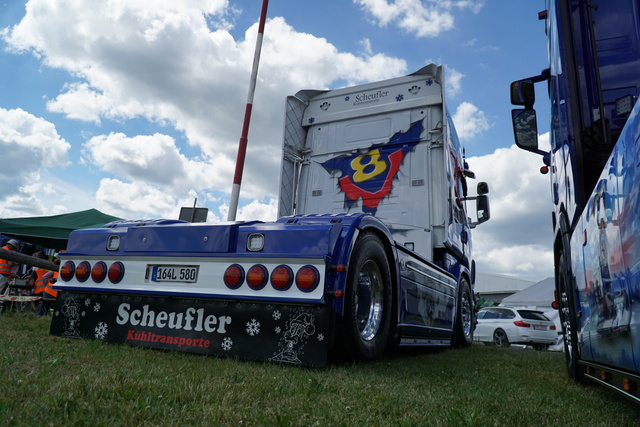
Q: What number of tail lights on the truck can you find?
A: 8